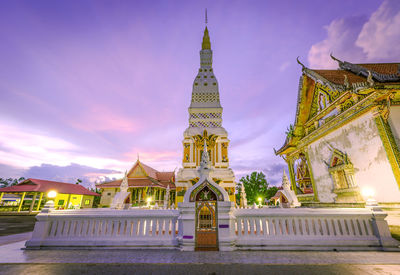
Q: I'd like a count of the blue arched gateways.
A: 0